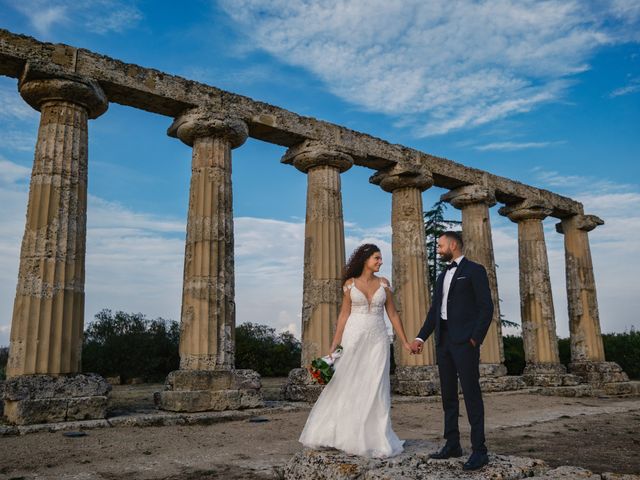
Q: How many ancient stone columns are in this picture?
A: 7